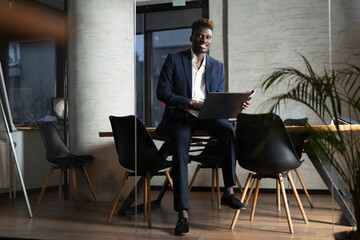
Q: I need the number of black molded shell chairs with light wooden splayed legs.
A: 5